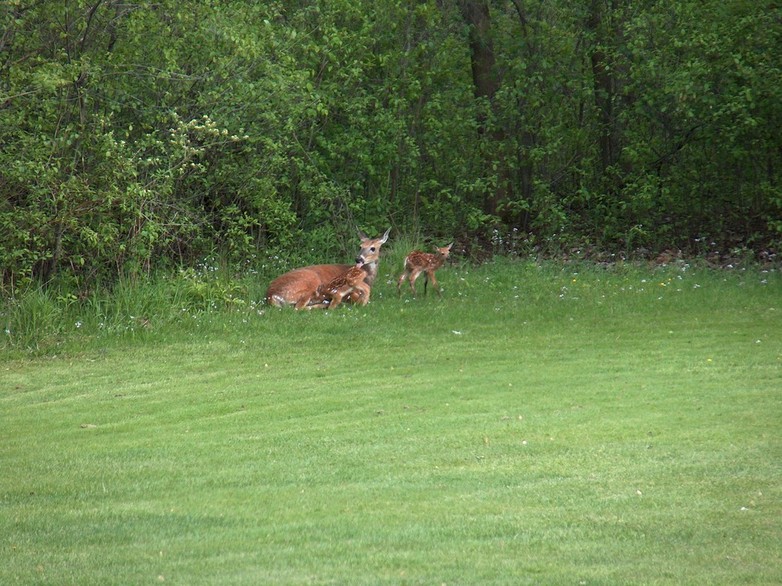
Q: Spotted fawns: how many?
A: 2